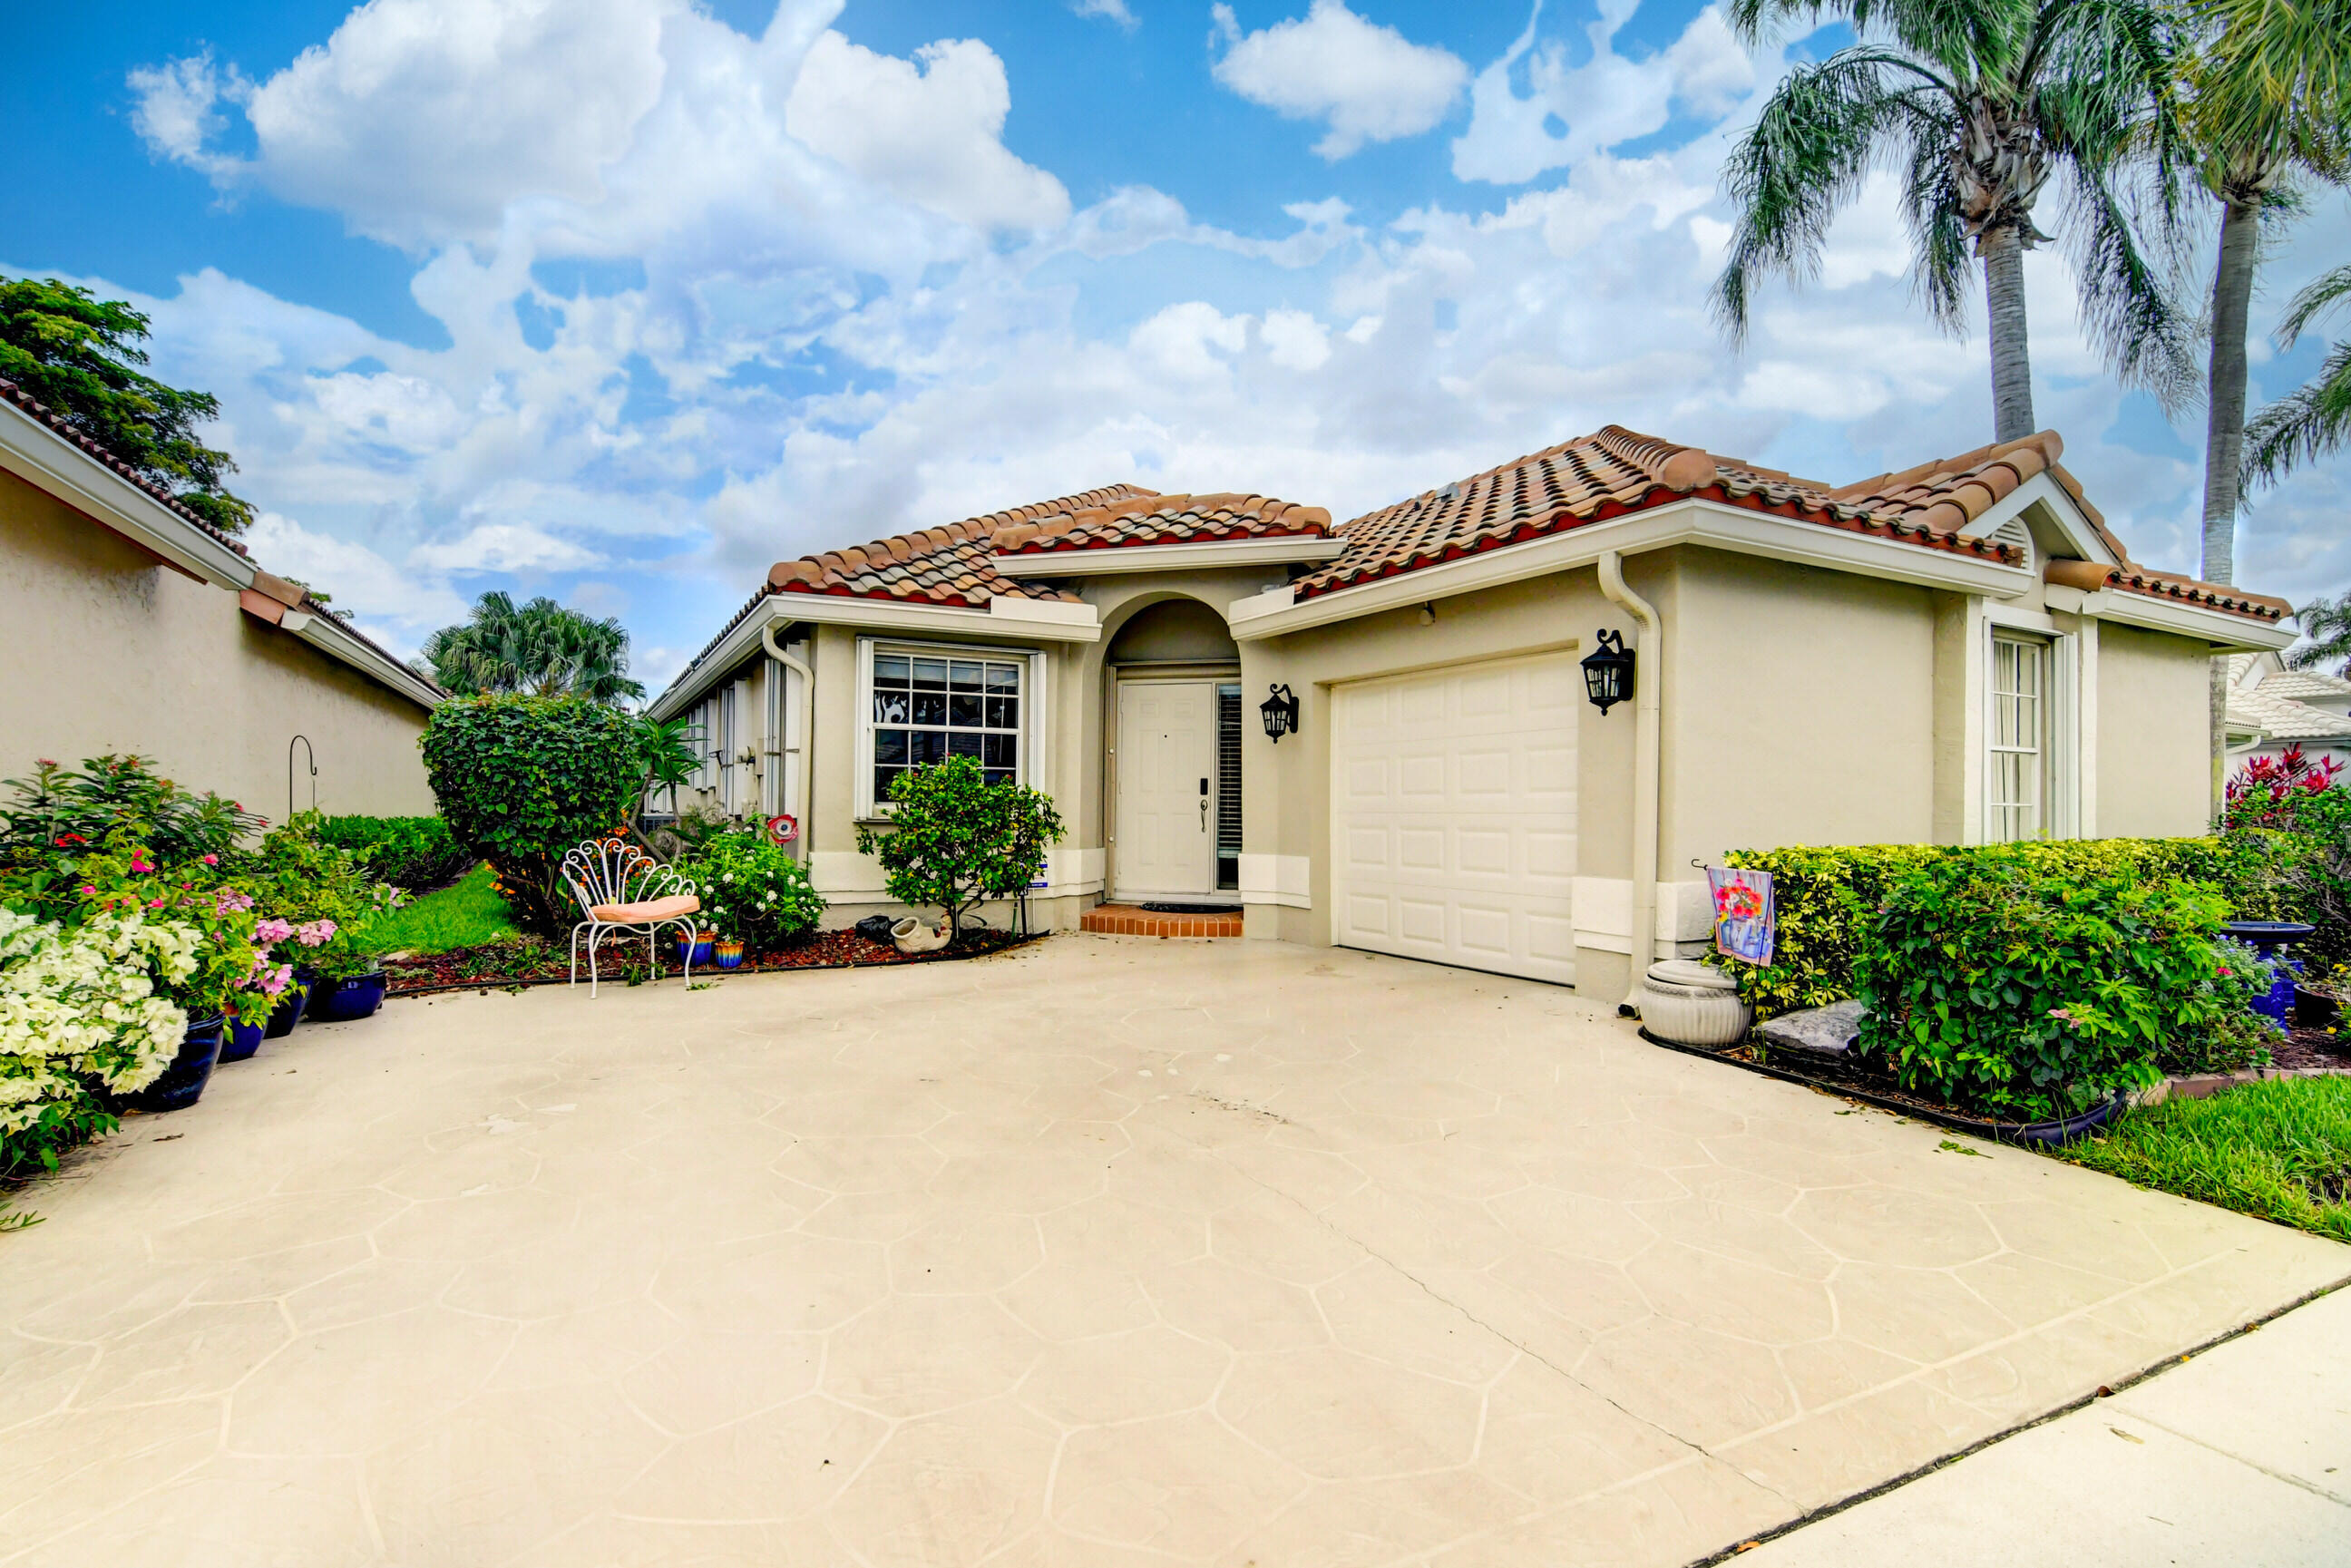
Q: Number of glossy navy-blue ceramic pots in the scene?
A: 4